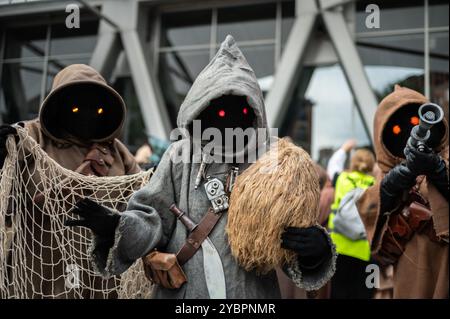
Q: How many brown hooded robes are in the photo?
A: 2